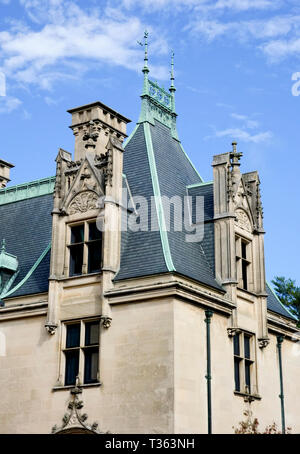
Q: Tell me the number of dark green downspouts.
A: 2